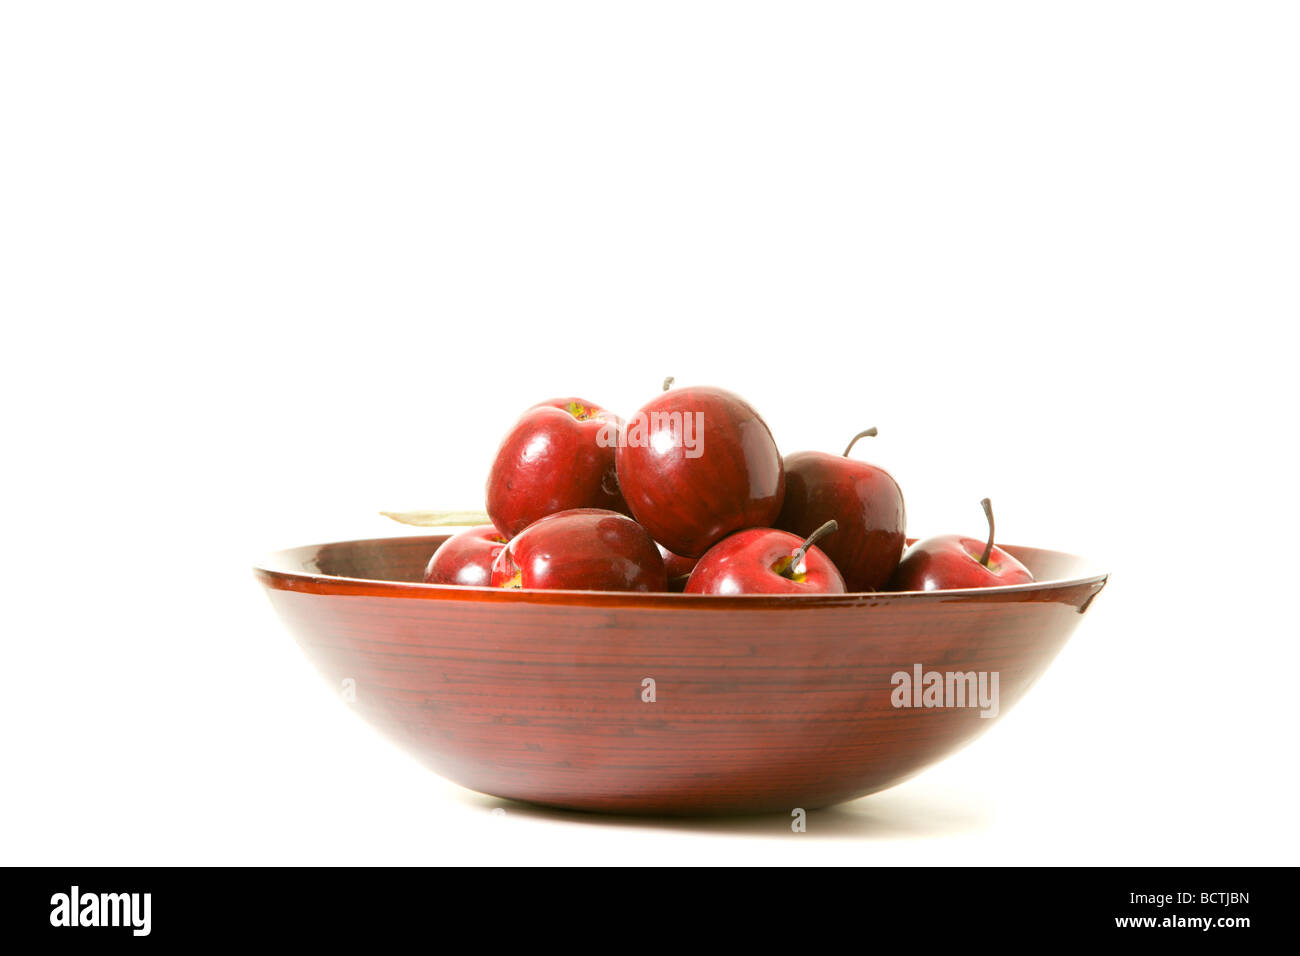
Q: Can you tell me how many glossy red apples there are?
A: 8